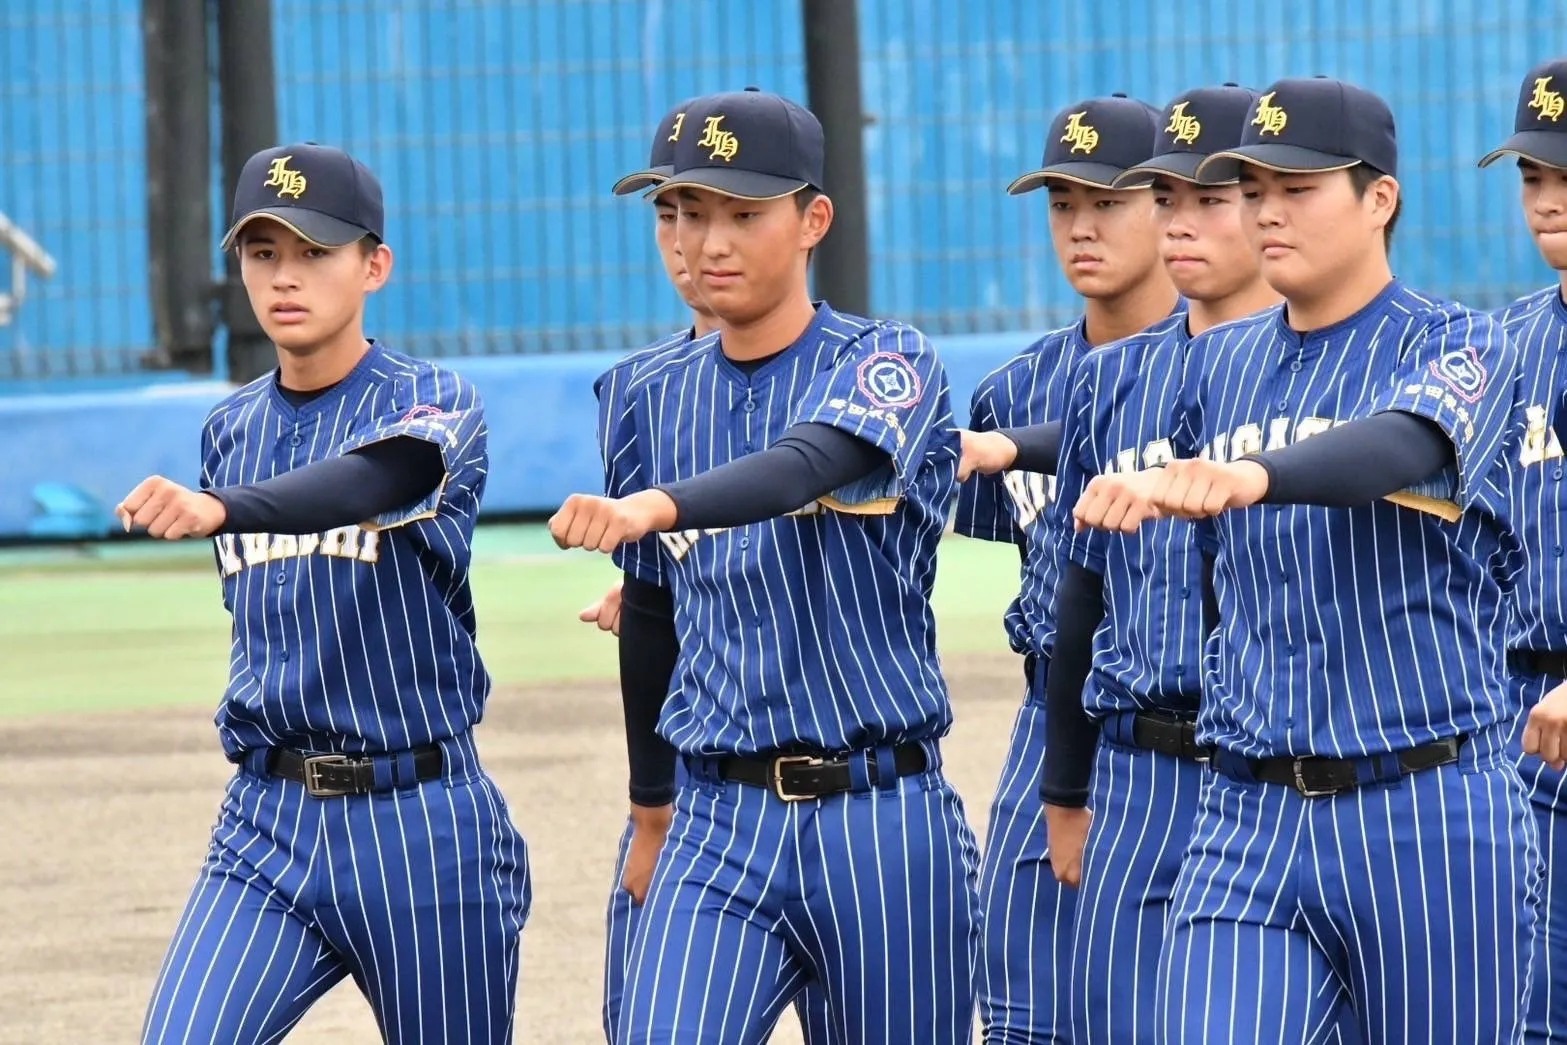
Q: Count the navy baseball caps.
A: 7